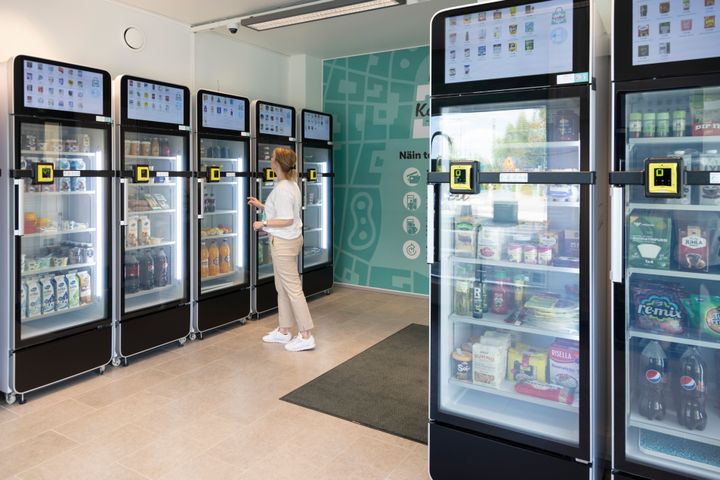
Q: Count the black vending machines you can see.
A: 7